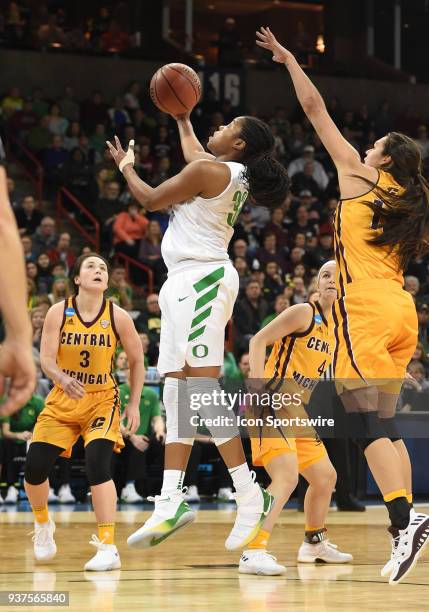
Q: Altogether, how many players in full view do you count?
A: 4